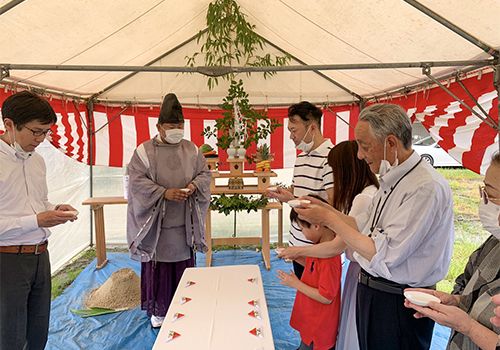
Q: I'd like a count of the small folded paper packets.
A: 8